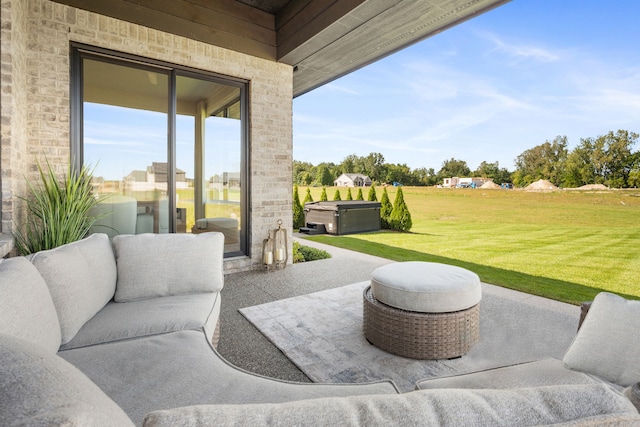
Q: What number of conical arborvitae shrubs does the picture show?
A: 9